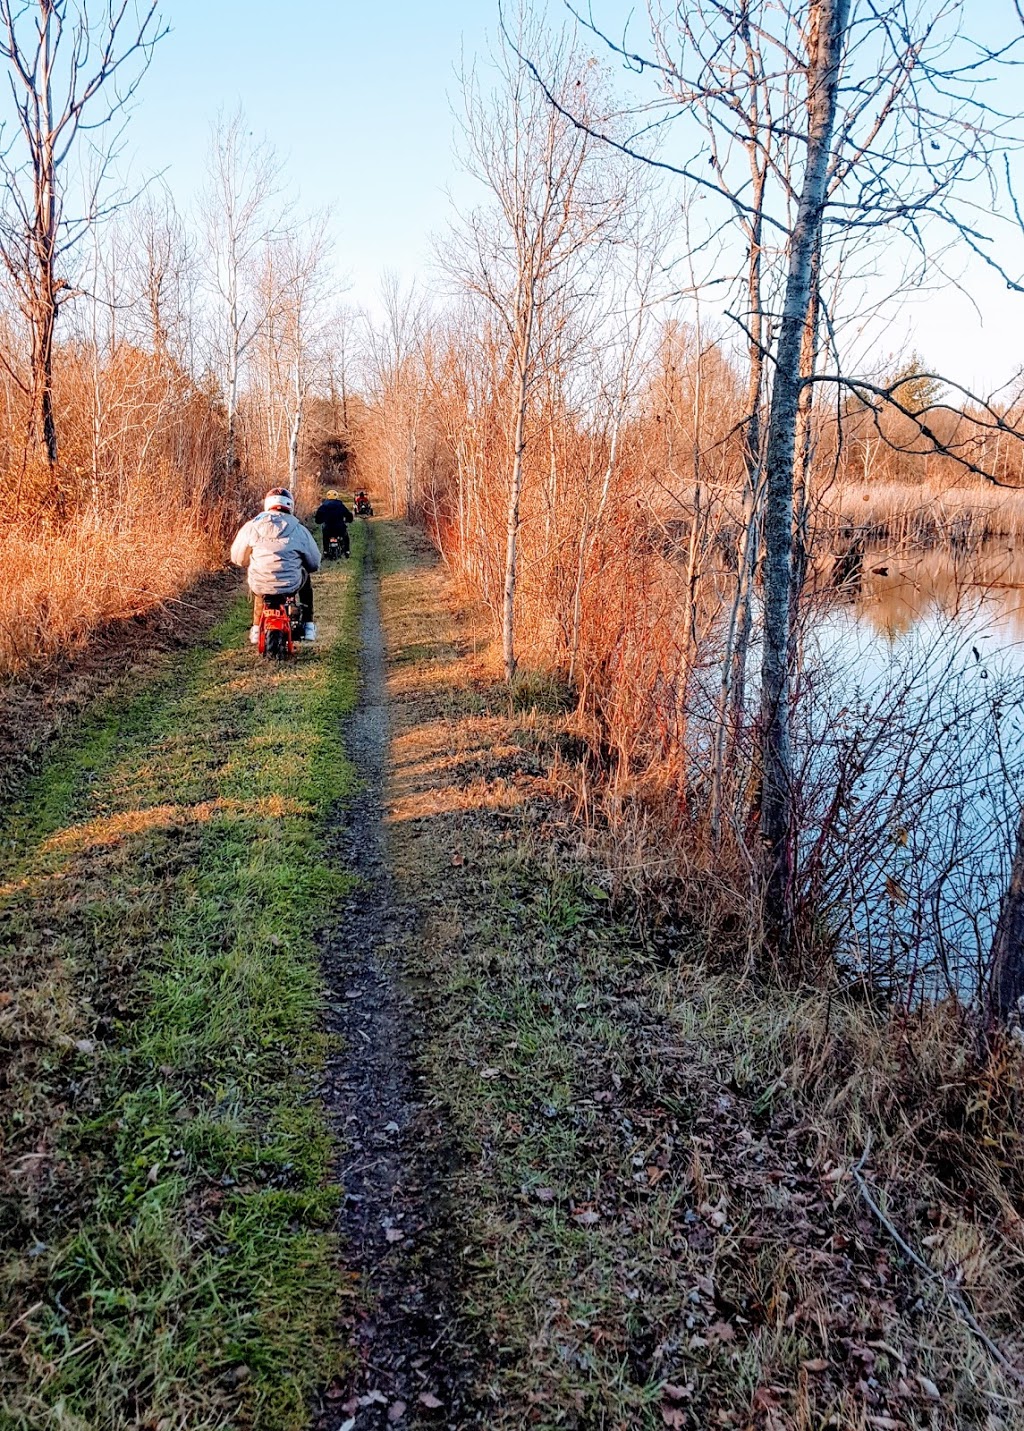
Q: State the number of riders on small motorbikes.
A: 2